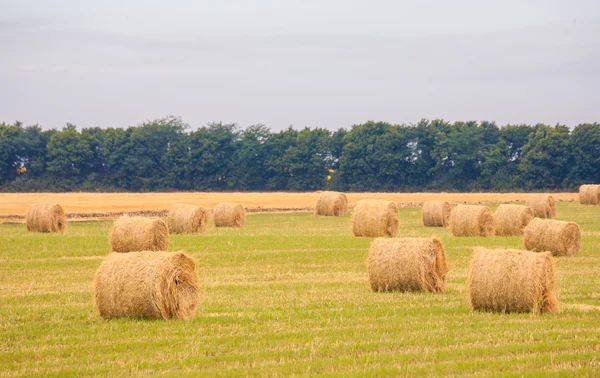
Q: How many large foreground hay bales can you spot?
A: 3